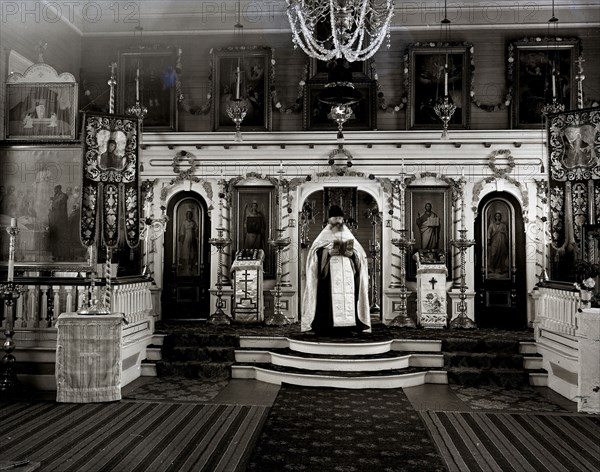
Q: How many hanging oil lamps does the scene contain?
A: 5